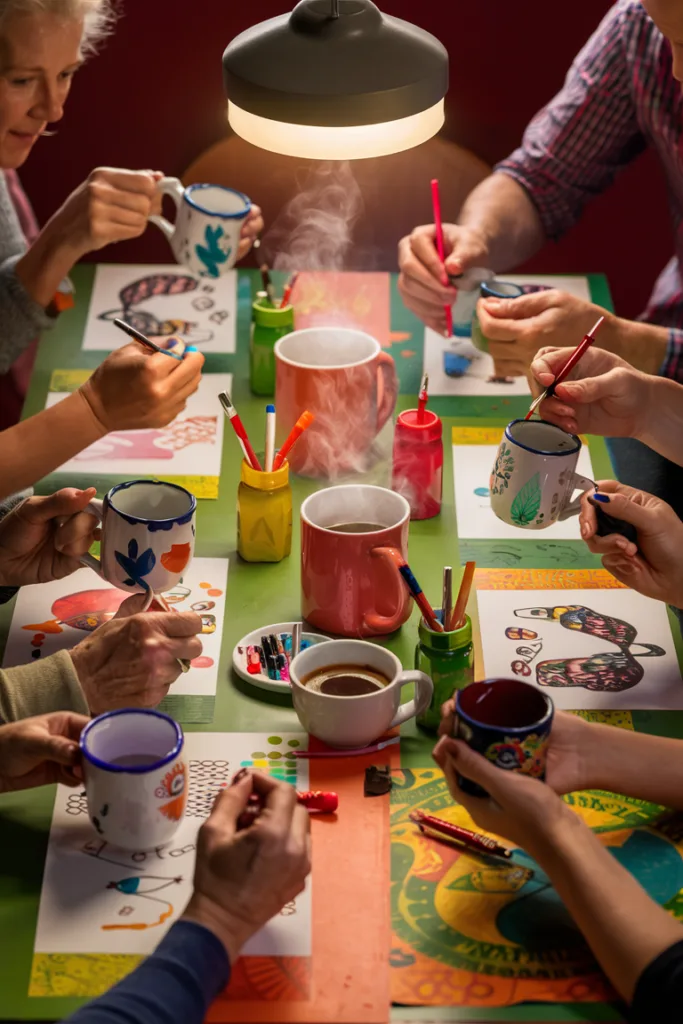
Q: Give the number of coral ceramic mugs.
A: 2